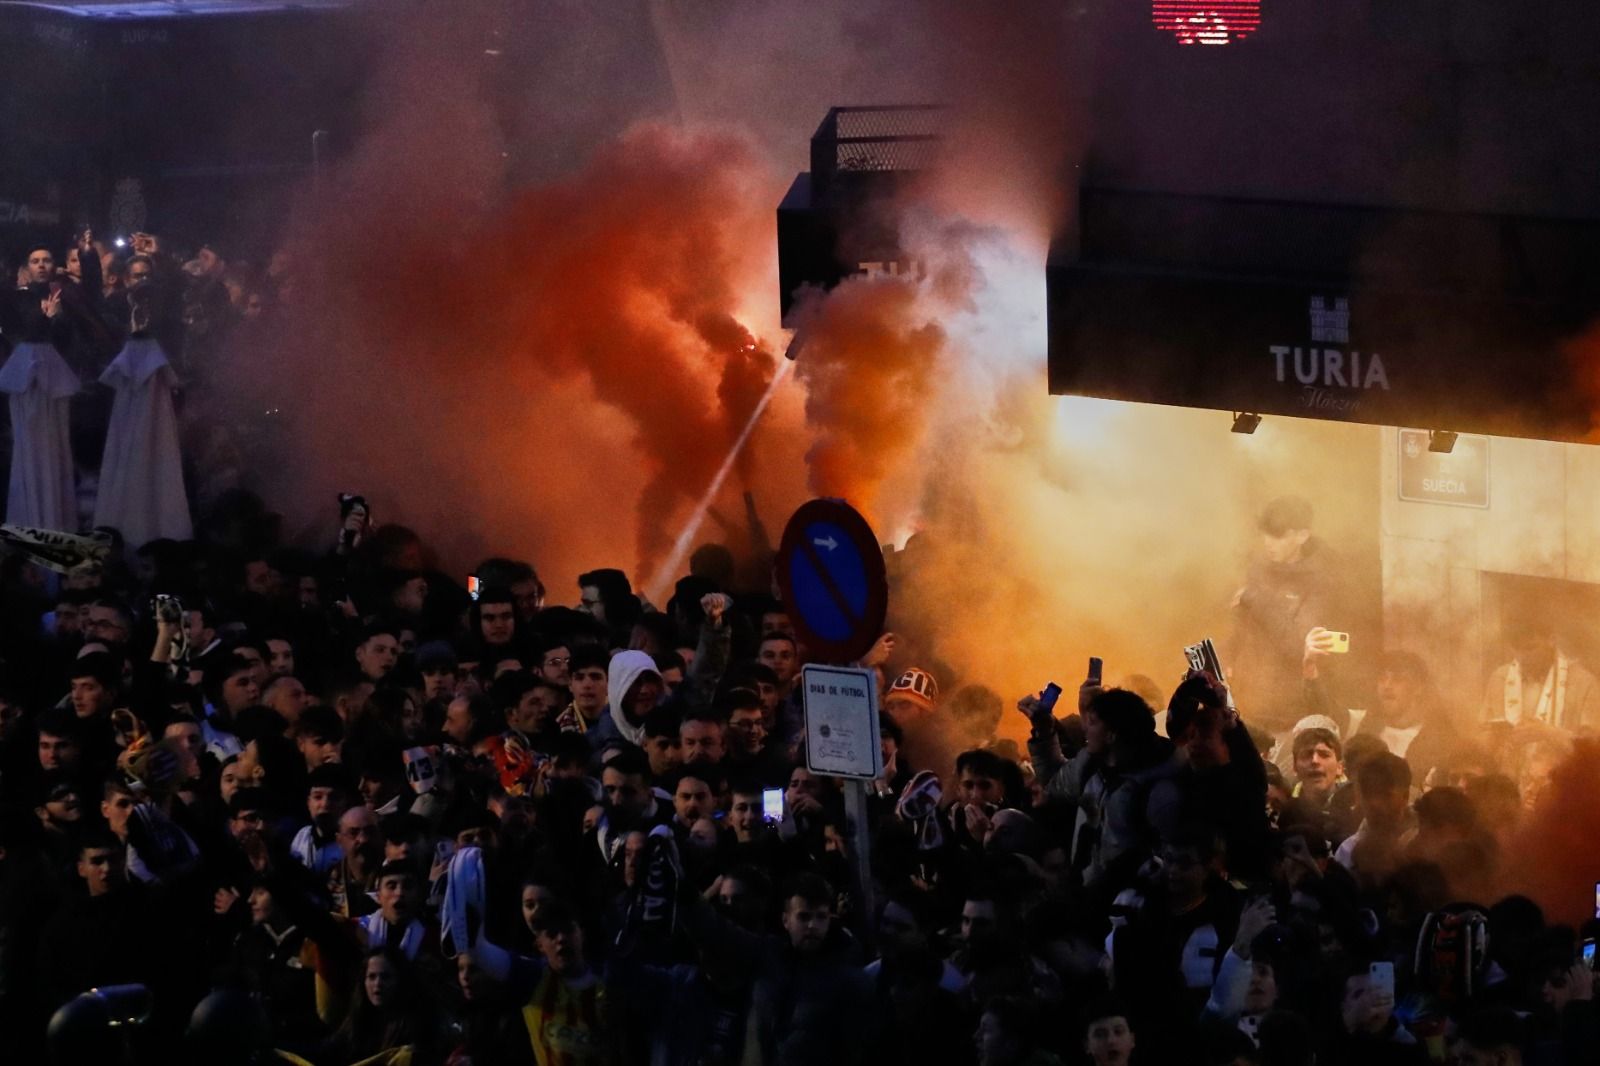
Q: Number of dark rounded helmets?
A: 2